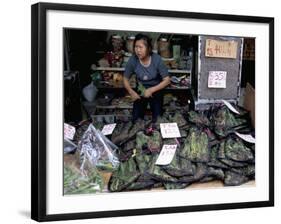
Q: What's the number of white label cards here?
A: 7